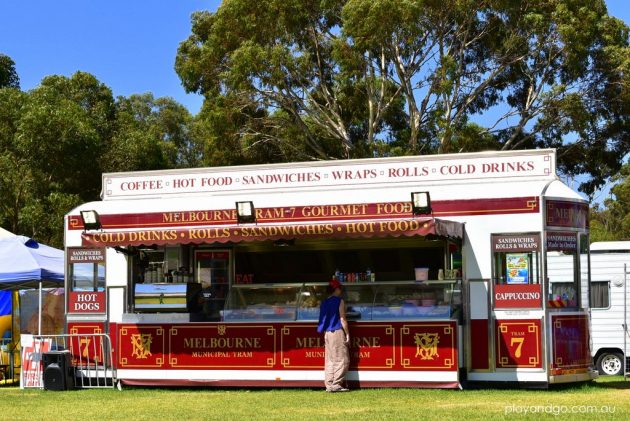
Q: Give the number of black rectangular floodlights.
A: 3